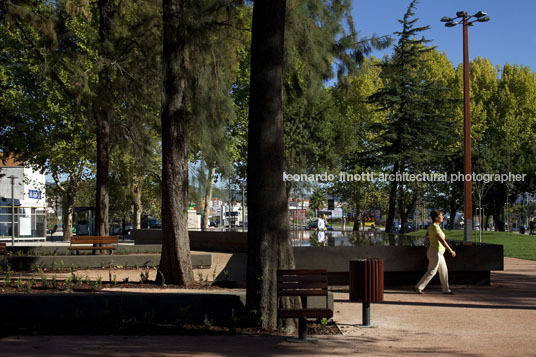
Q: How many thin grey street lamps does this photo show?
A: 1